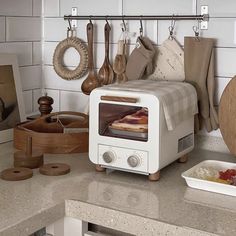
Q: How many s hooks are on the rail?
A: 7